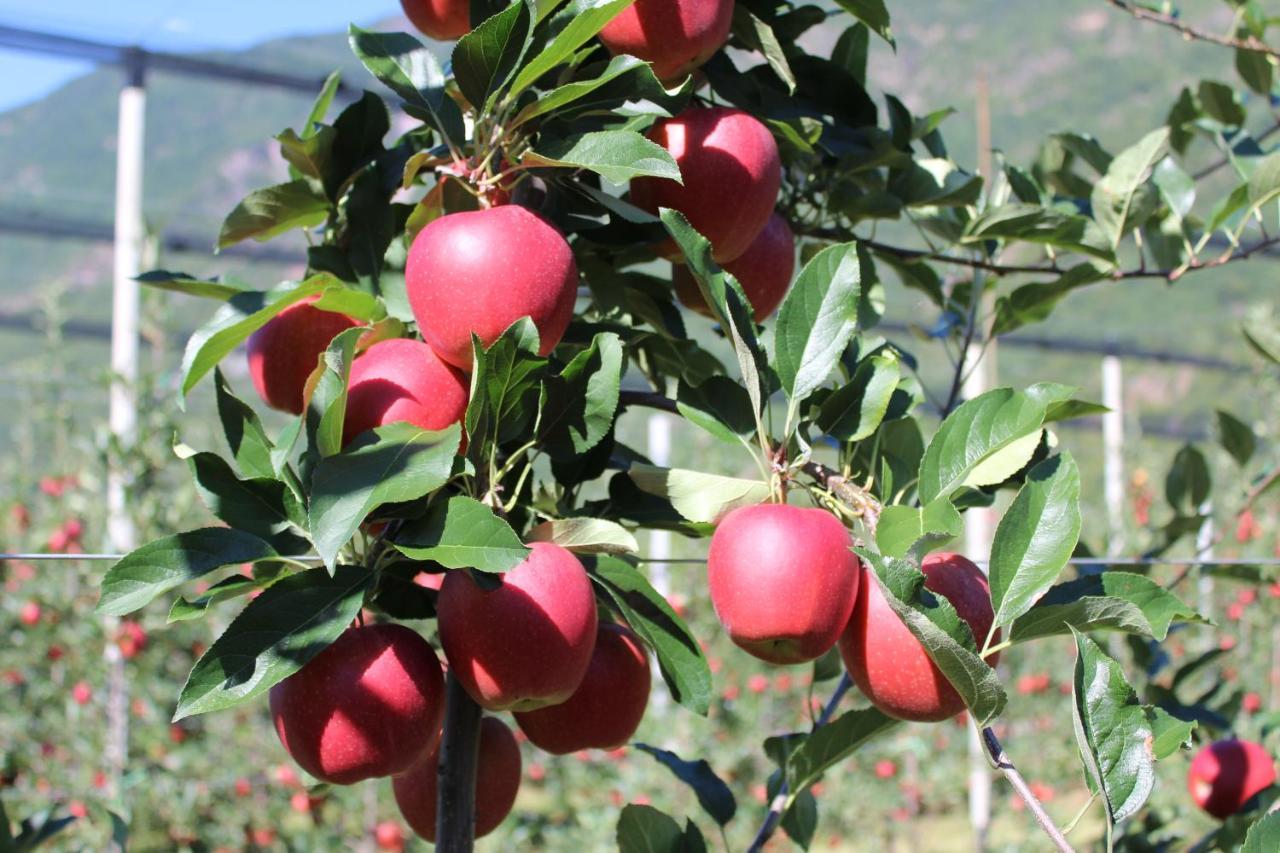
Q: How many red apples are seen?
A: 14